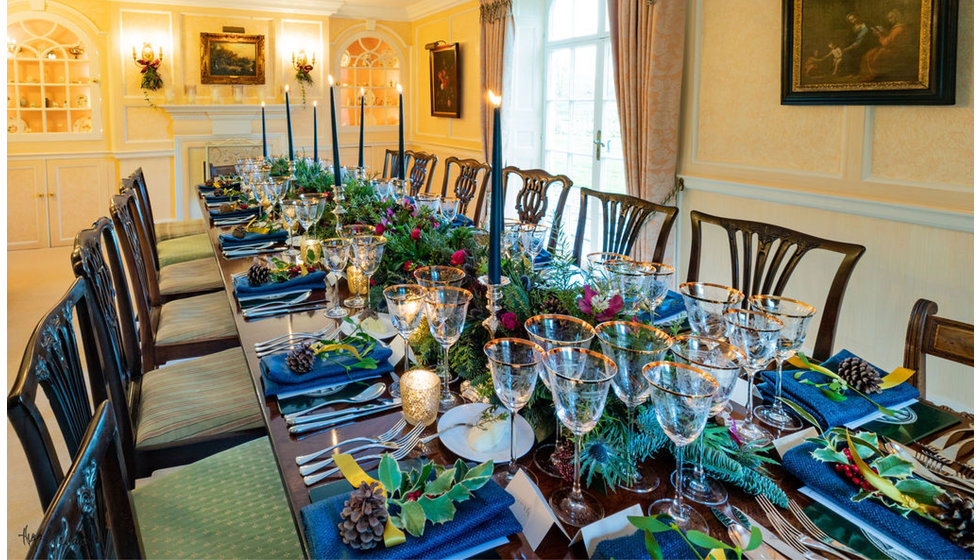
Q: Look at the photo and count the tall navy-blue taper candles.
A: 7